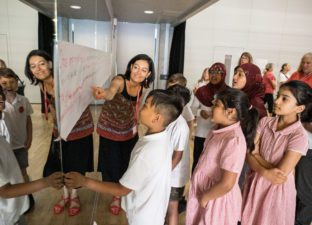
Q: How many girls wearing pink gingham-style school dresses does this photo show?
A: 2